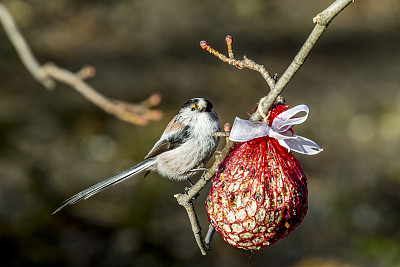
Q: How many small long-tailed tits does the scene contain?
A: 1